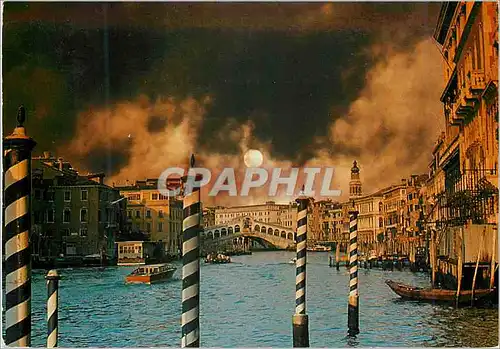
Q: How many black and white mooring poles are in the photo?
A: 5